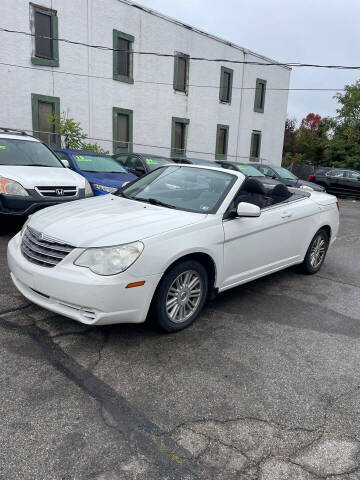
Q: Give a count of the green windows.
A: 10